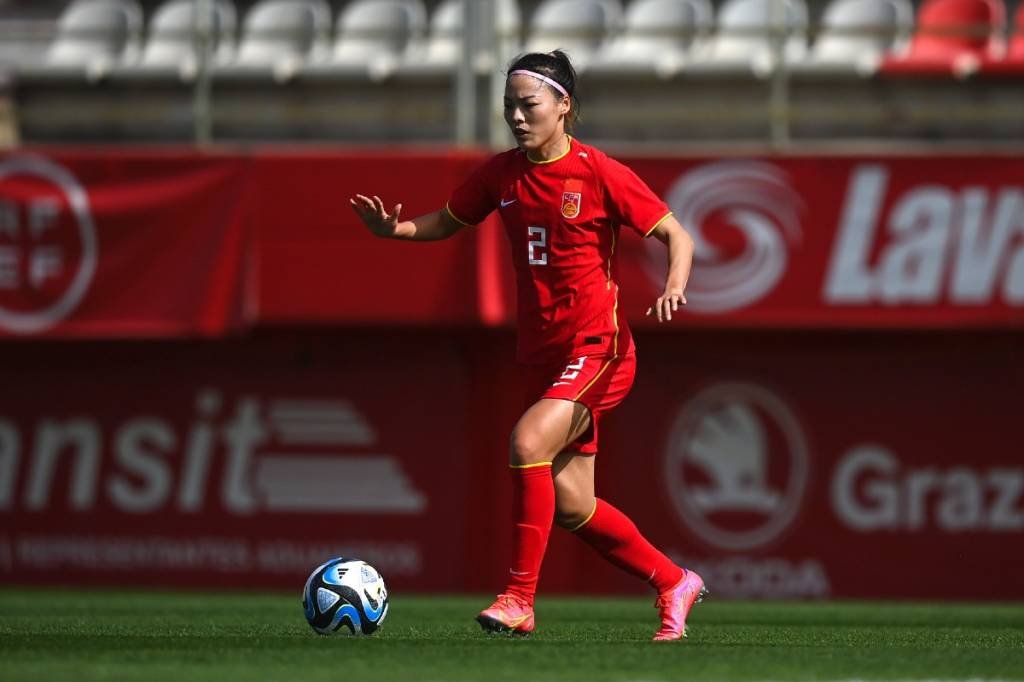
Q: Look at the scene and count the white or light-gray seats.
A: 9